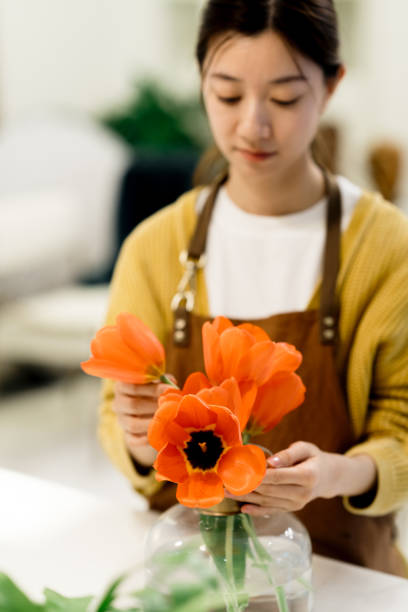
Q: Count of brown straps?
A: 2